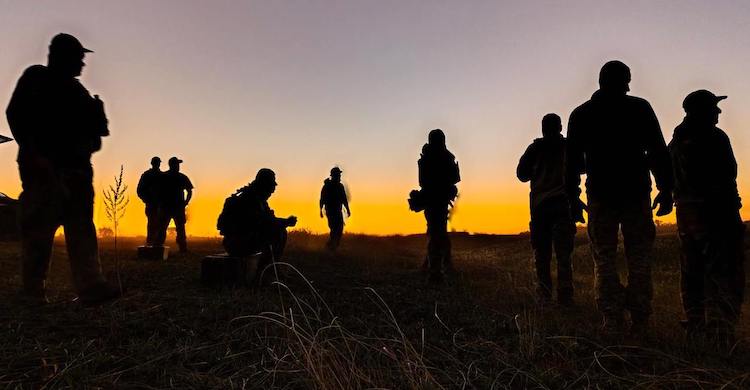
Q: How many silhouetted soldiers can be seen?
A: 9